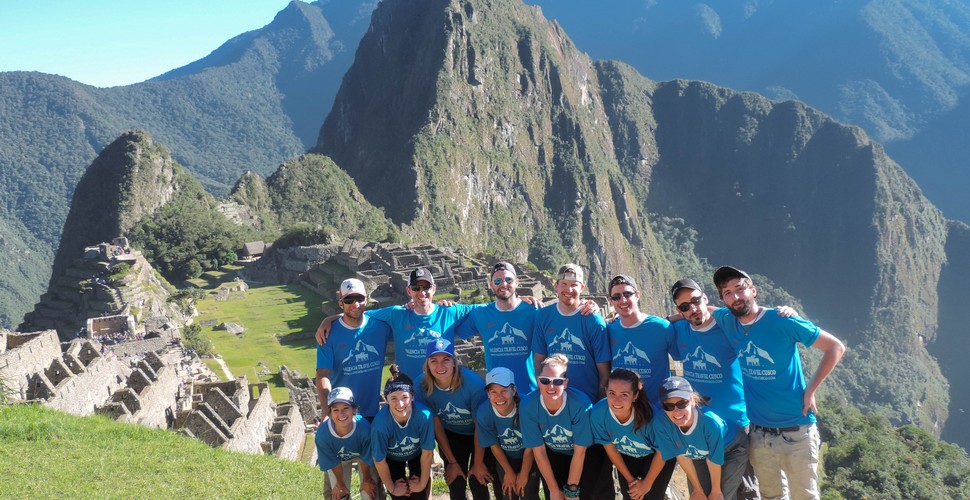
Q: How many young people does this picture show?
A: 14